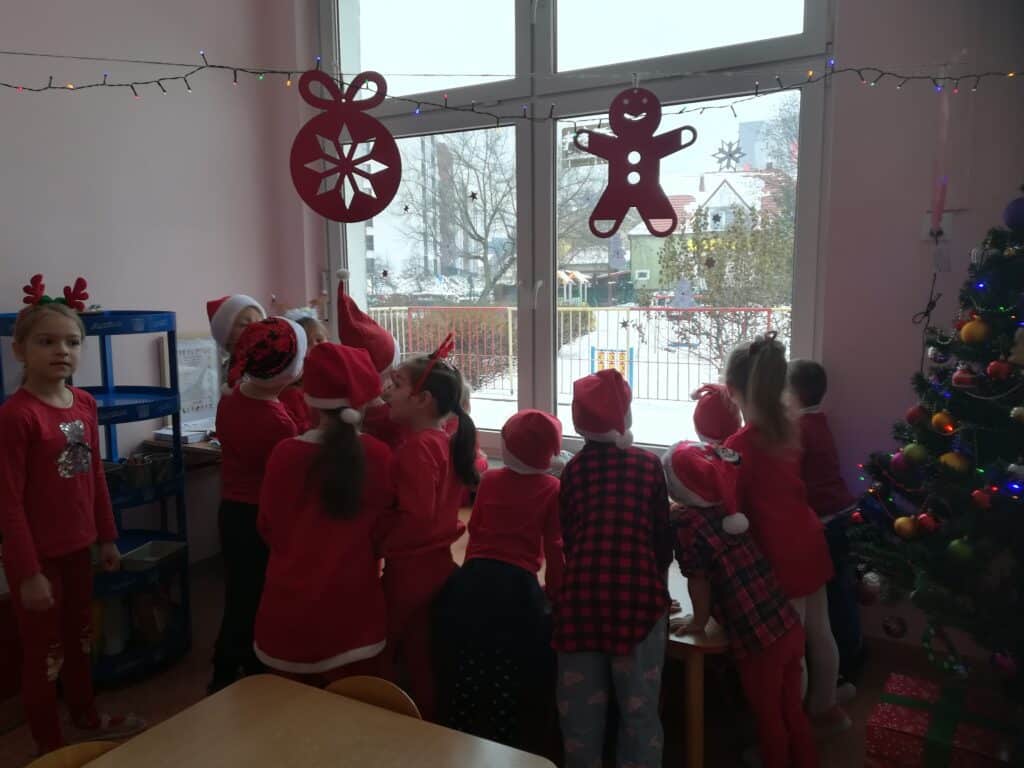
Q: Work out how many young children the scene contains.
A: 14